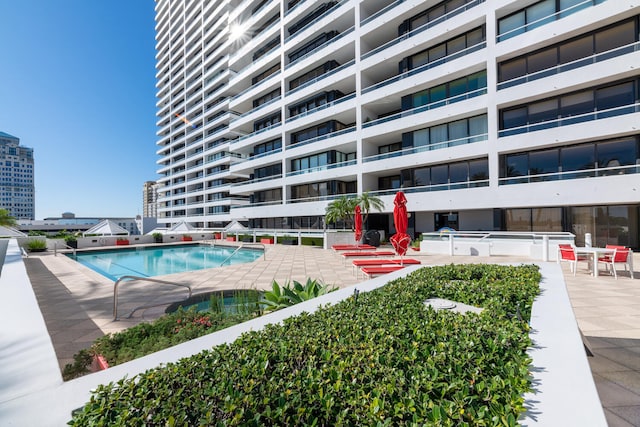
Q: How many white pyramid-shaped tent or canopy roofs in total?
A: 4